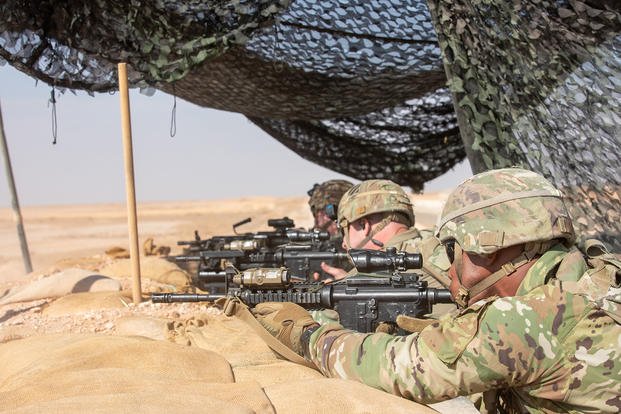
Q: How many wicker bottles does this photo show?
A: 0